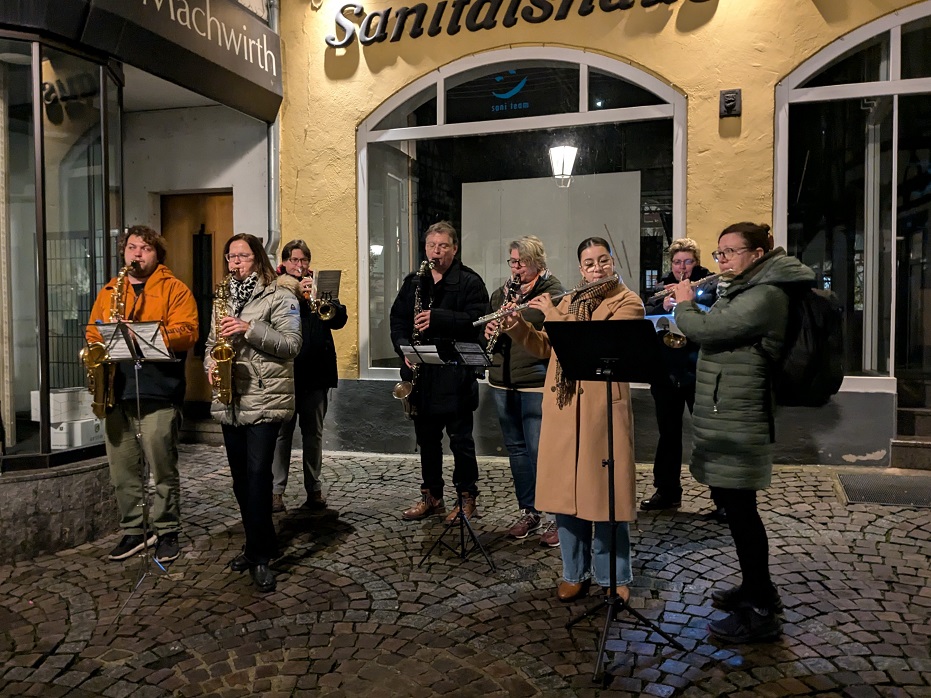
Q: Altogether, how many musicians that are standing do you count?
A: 8